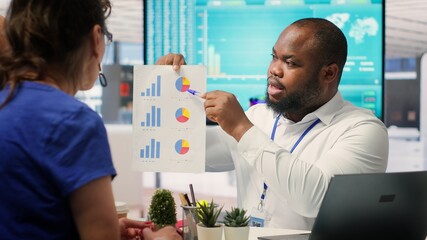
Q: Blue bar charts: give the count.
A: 3